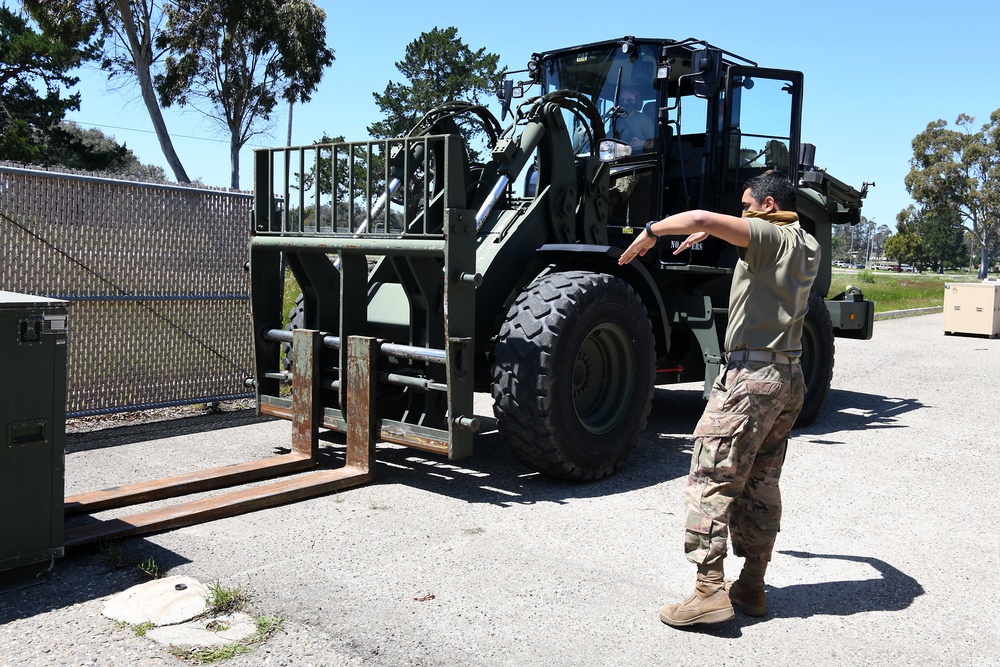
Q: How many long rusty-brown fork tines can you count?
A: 2